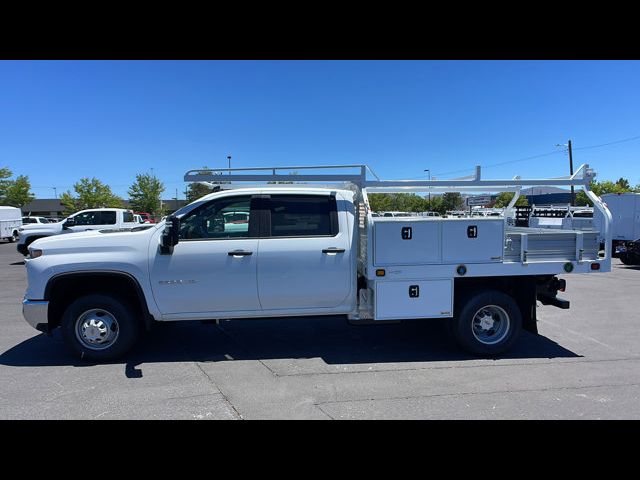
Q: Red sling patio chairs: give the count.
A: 0